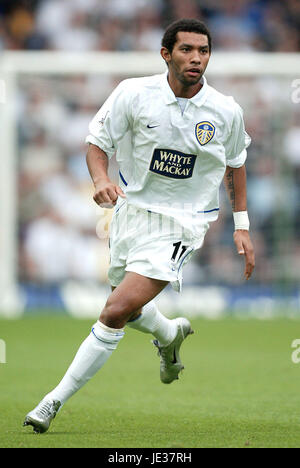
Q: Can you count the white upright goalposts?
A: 1